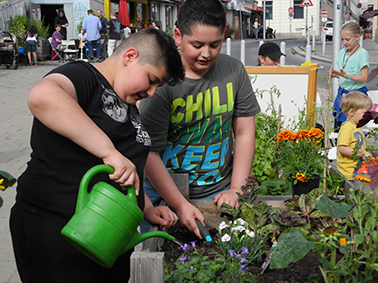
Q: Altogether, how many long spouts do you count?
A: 1